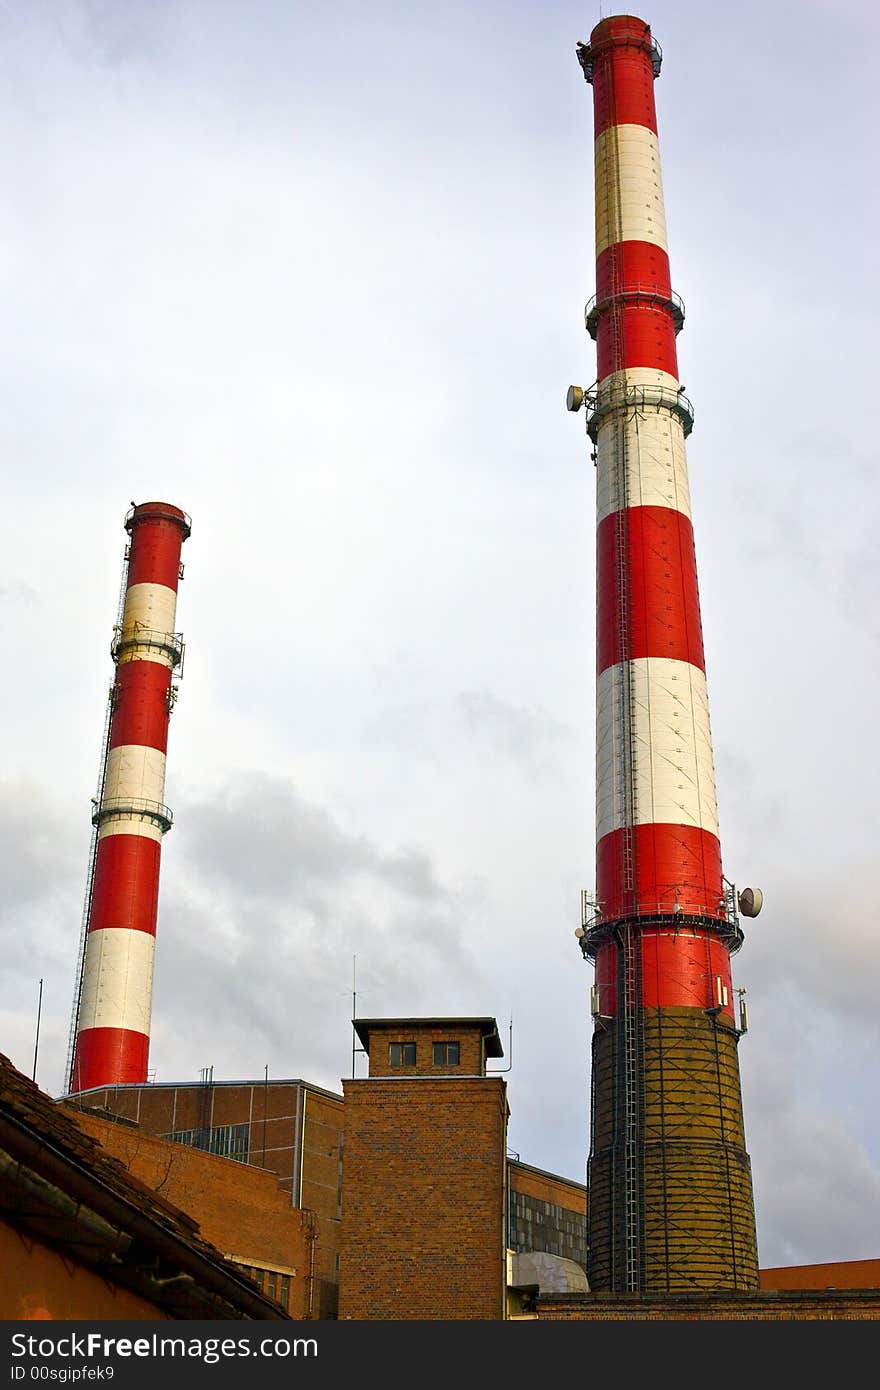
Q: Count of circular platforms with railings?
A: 7